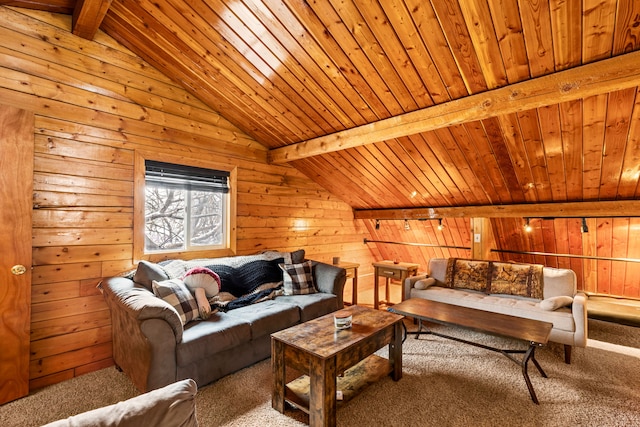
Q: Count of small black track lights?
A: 5